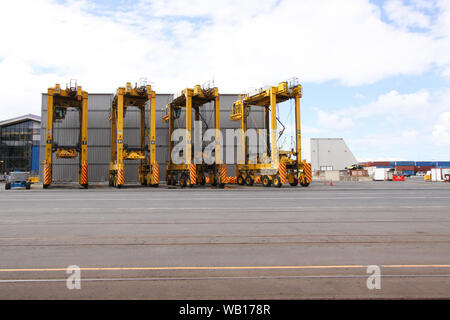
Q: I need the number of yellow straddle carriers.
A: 4